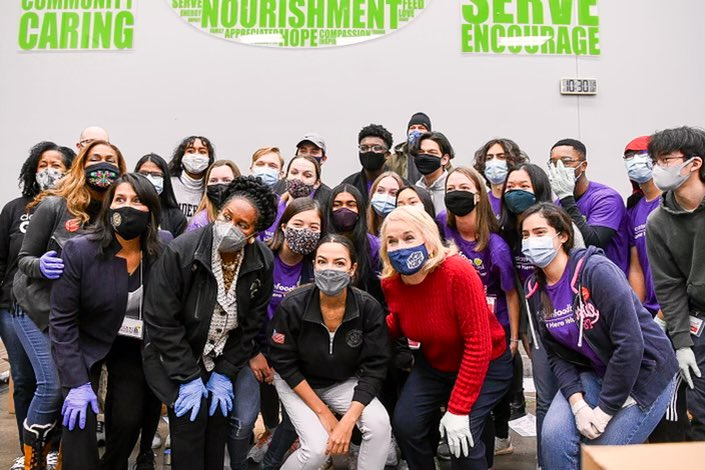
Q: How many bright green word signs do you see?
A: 3